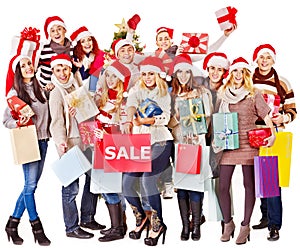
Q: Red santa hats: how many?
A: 12